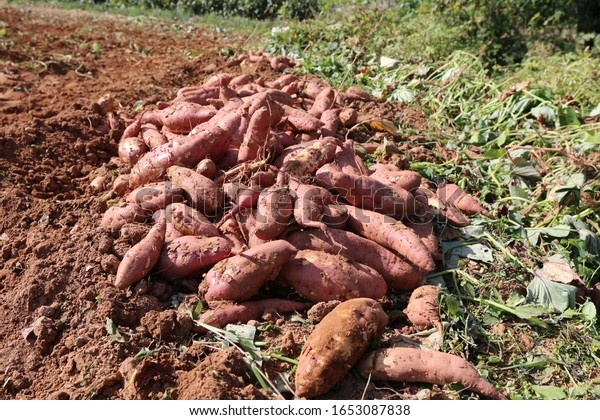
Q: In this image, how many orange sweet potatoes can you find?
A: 1